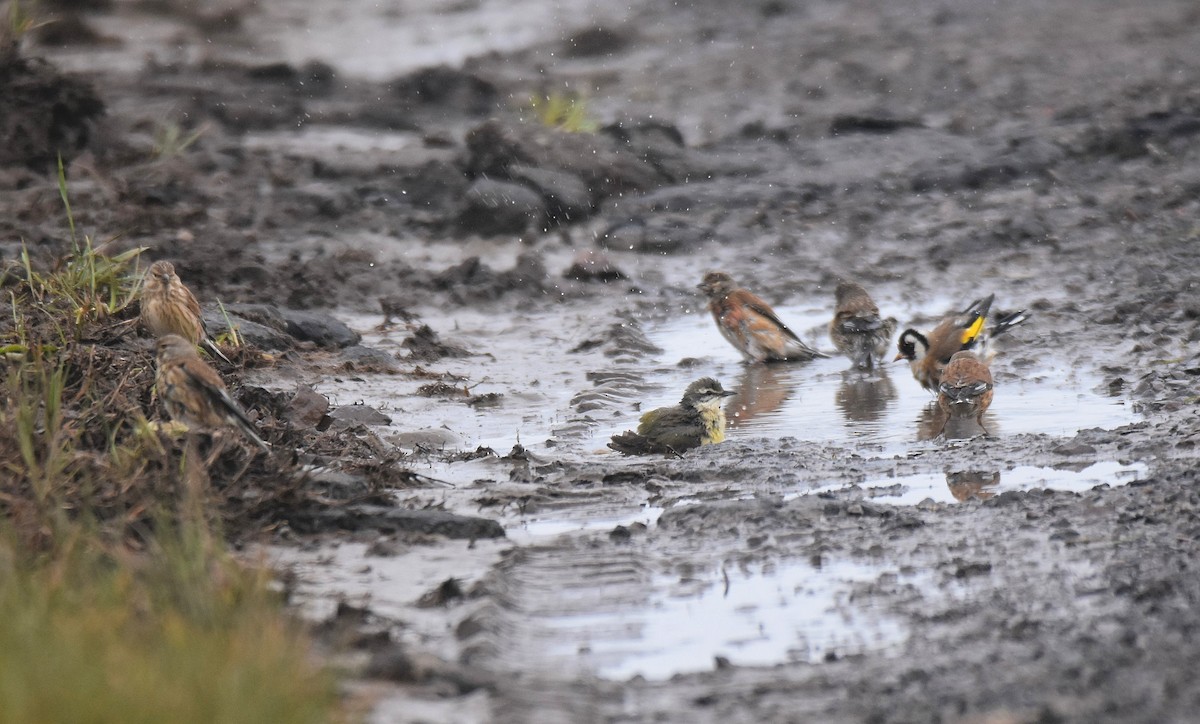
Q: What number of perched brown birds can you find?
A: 2